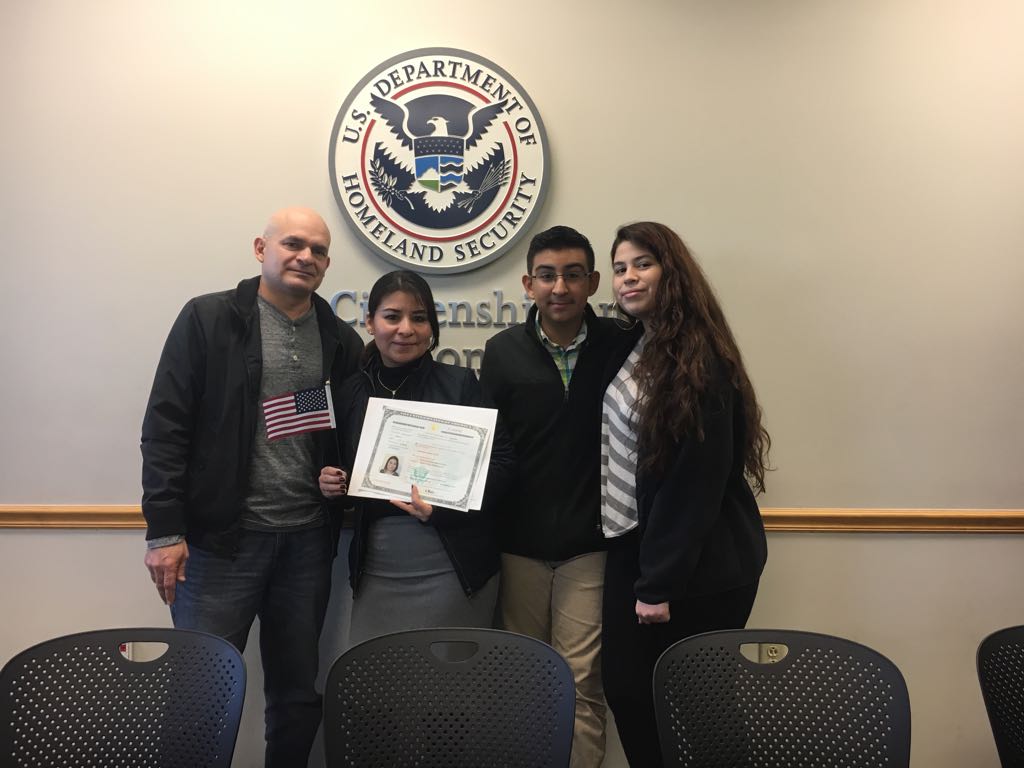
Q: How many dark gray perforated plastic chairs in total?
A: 4